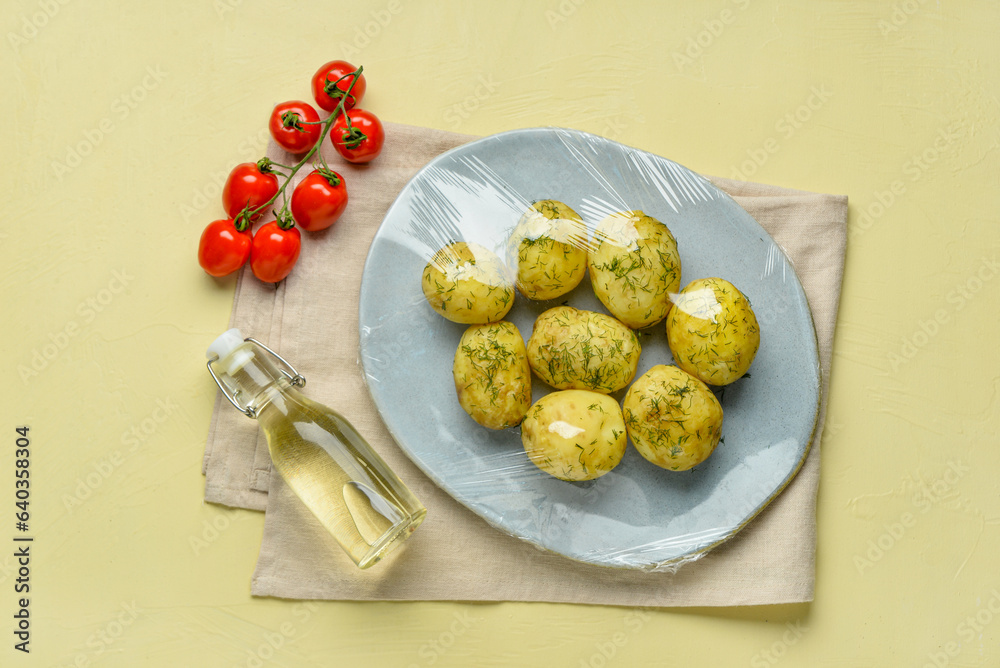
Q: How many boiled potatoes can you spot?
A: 8